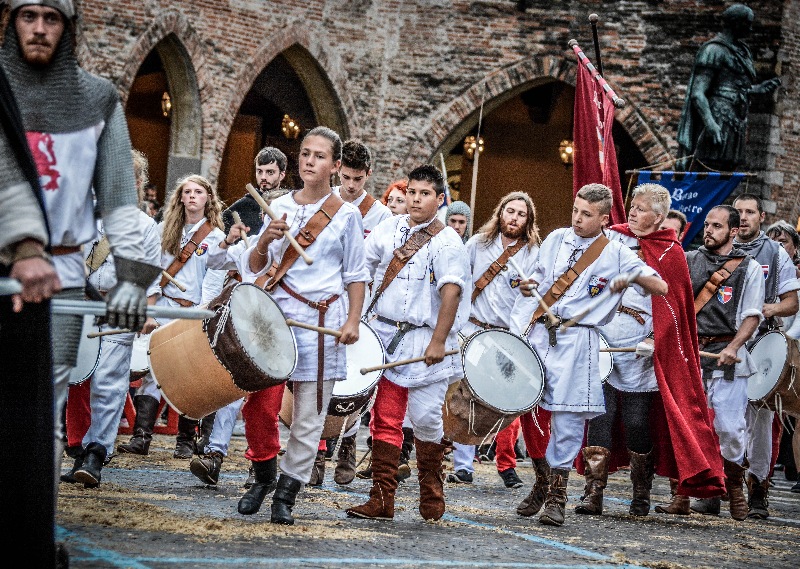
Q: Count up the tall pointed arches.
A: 3